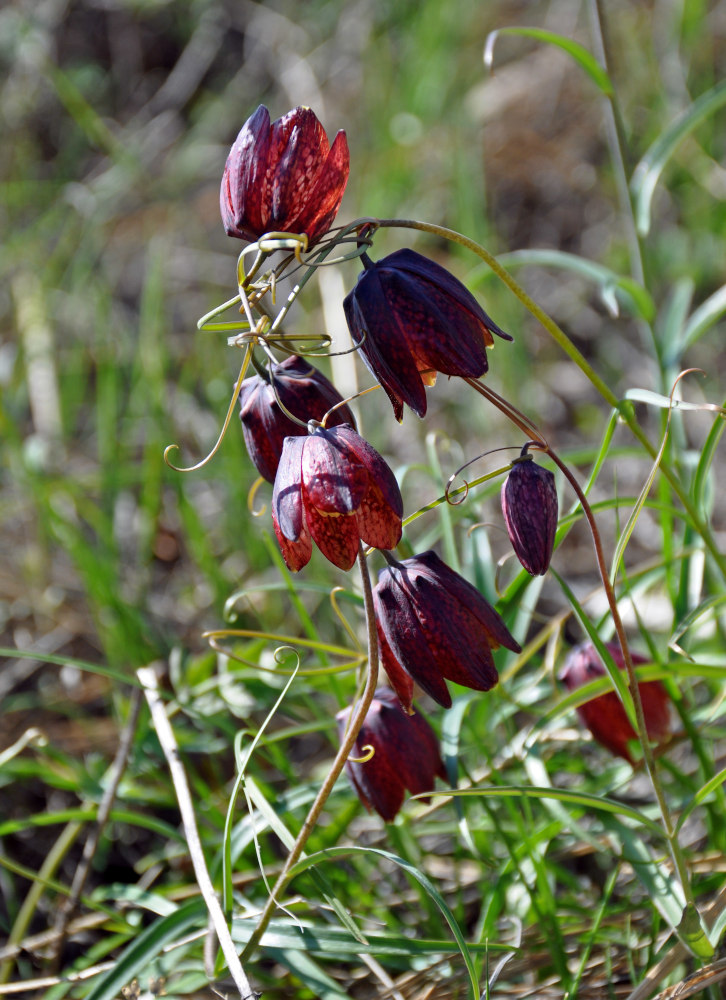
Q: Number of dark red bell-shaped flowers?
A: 8